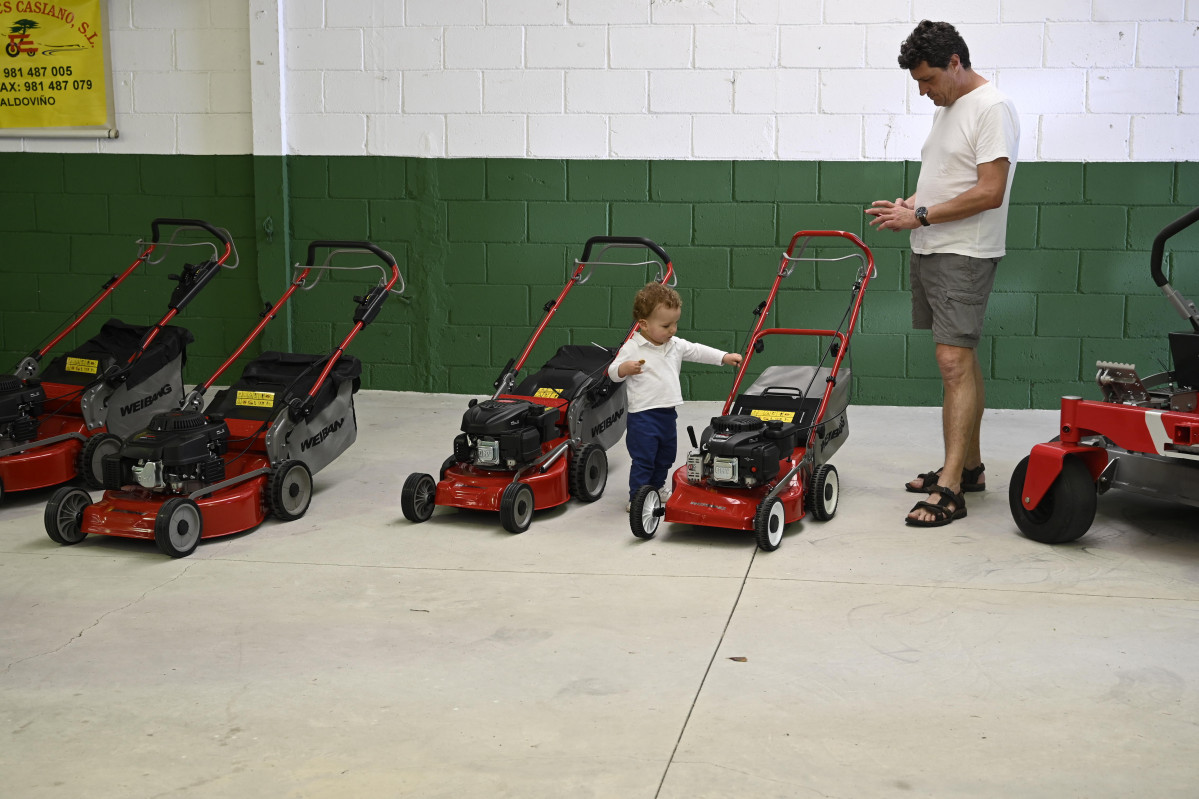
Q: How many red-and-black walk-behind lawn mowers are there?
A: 4